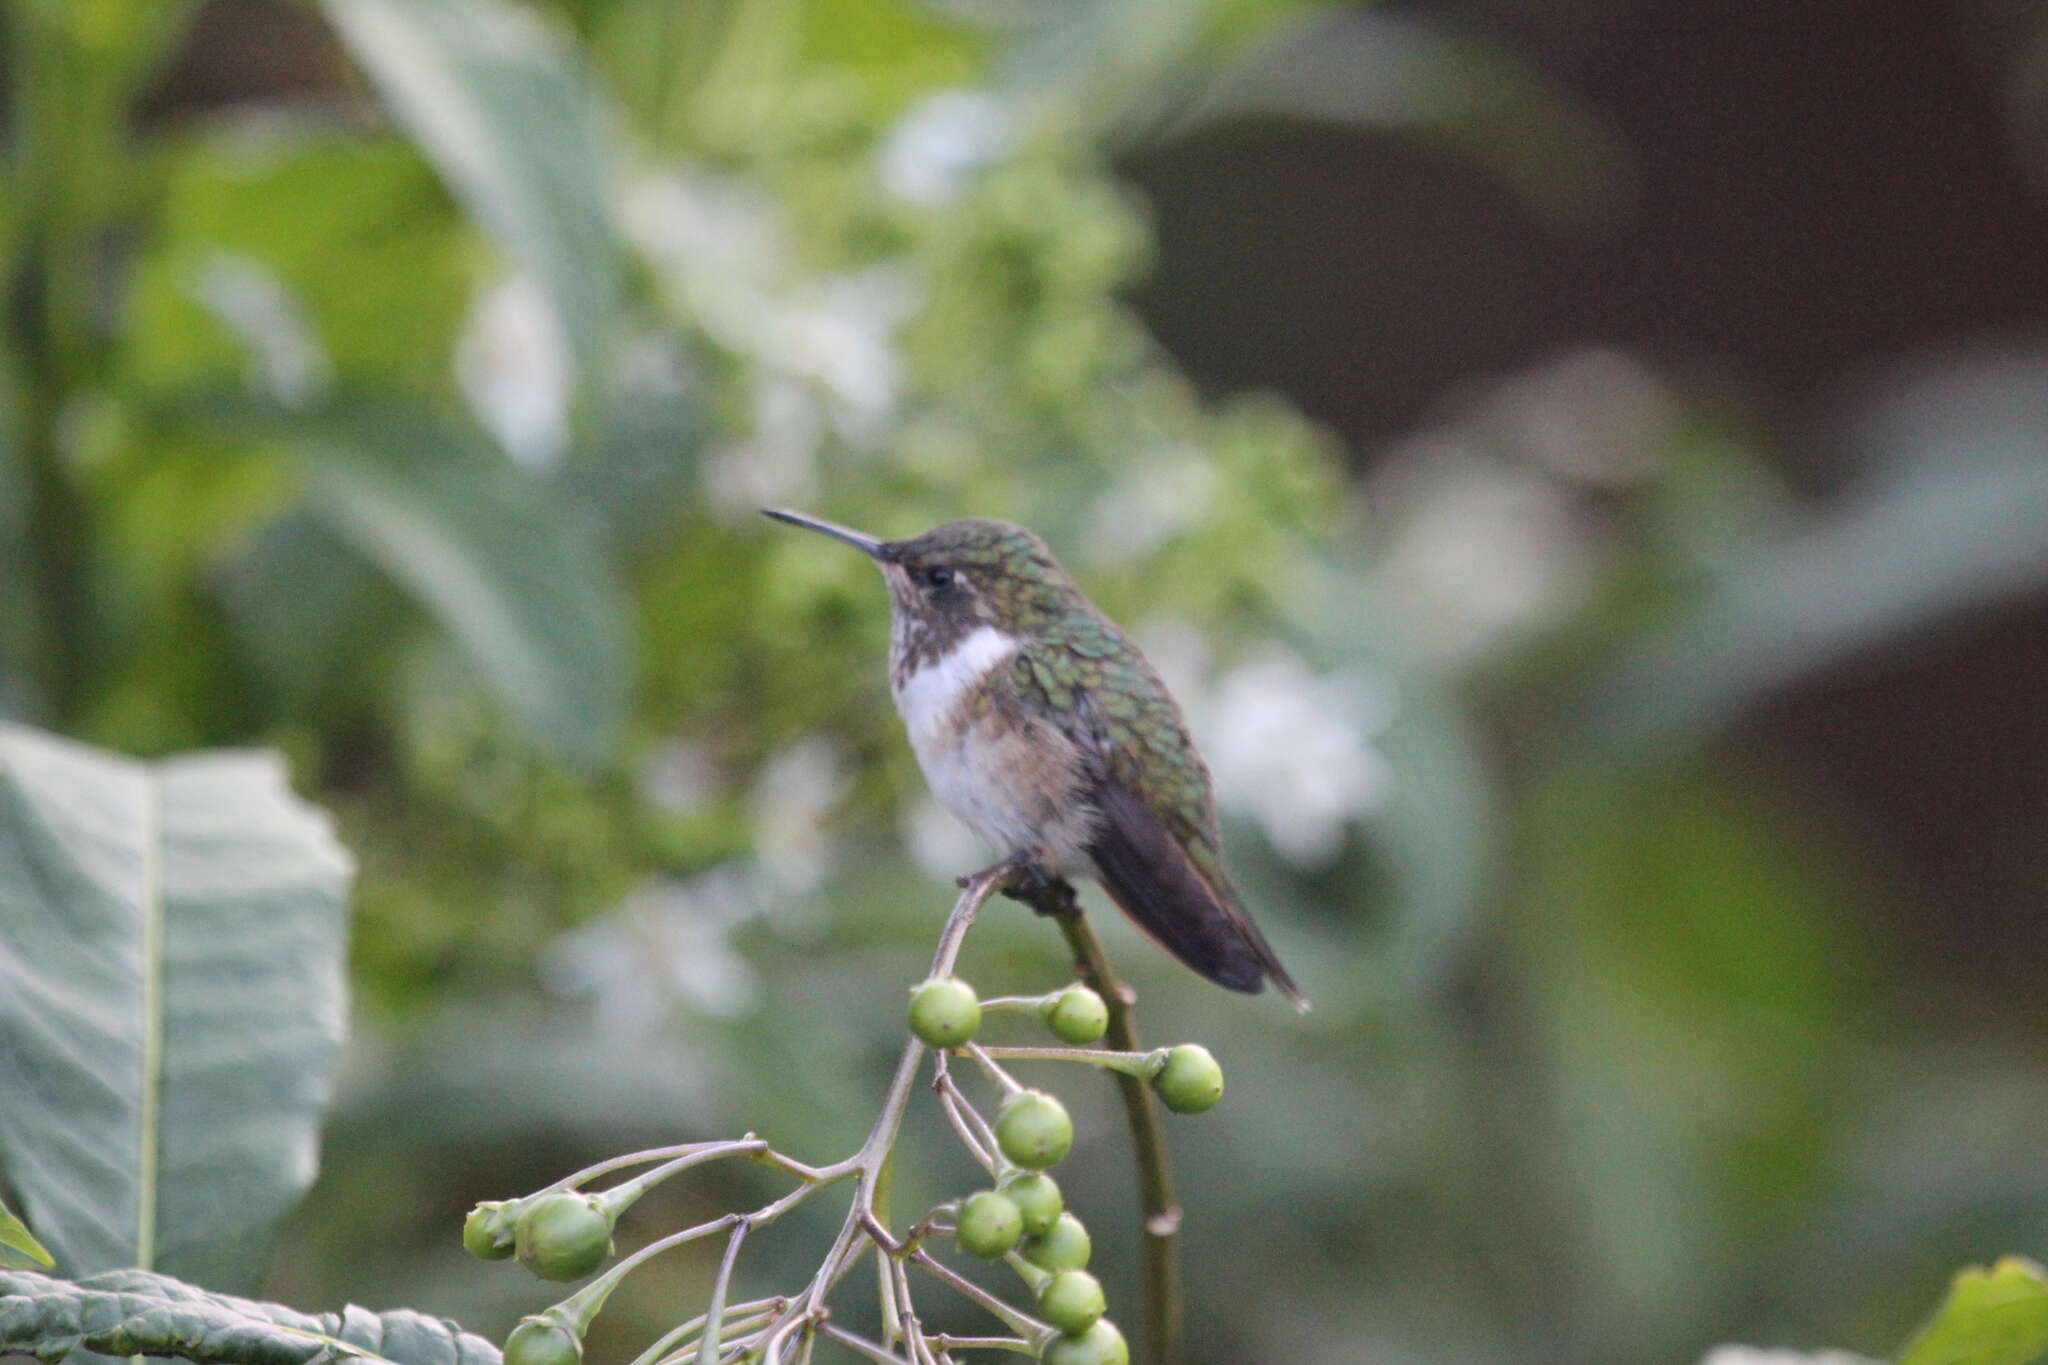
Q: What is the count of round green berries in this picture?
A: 12